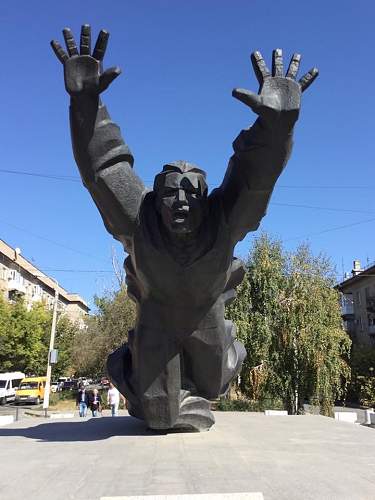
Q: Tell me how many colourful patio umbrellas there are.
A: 0